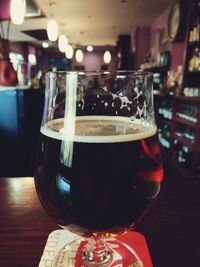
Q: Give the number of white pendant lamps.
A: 6